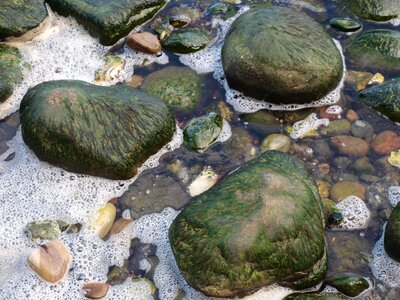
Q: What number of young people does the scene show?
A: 0